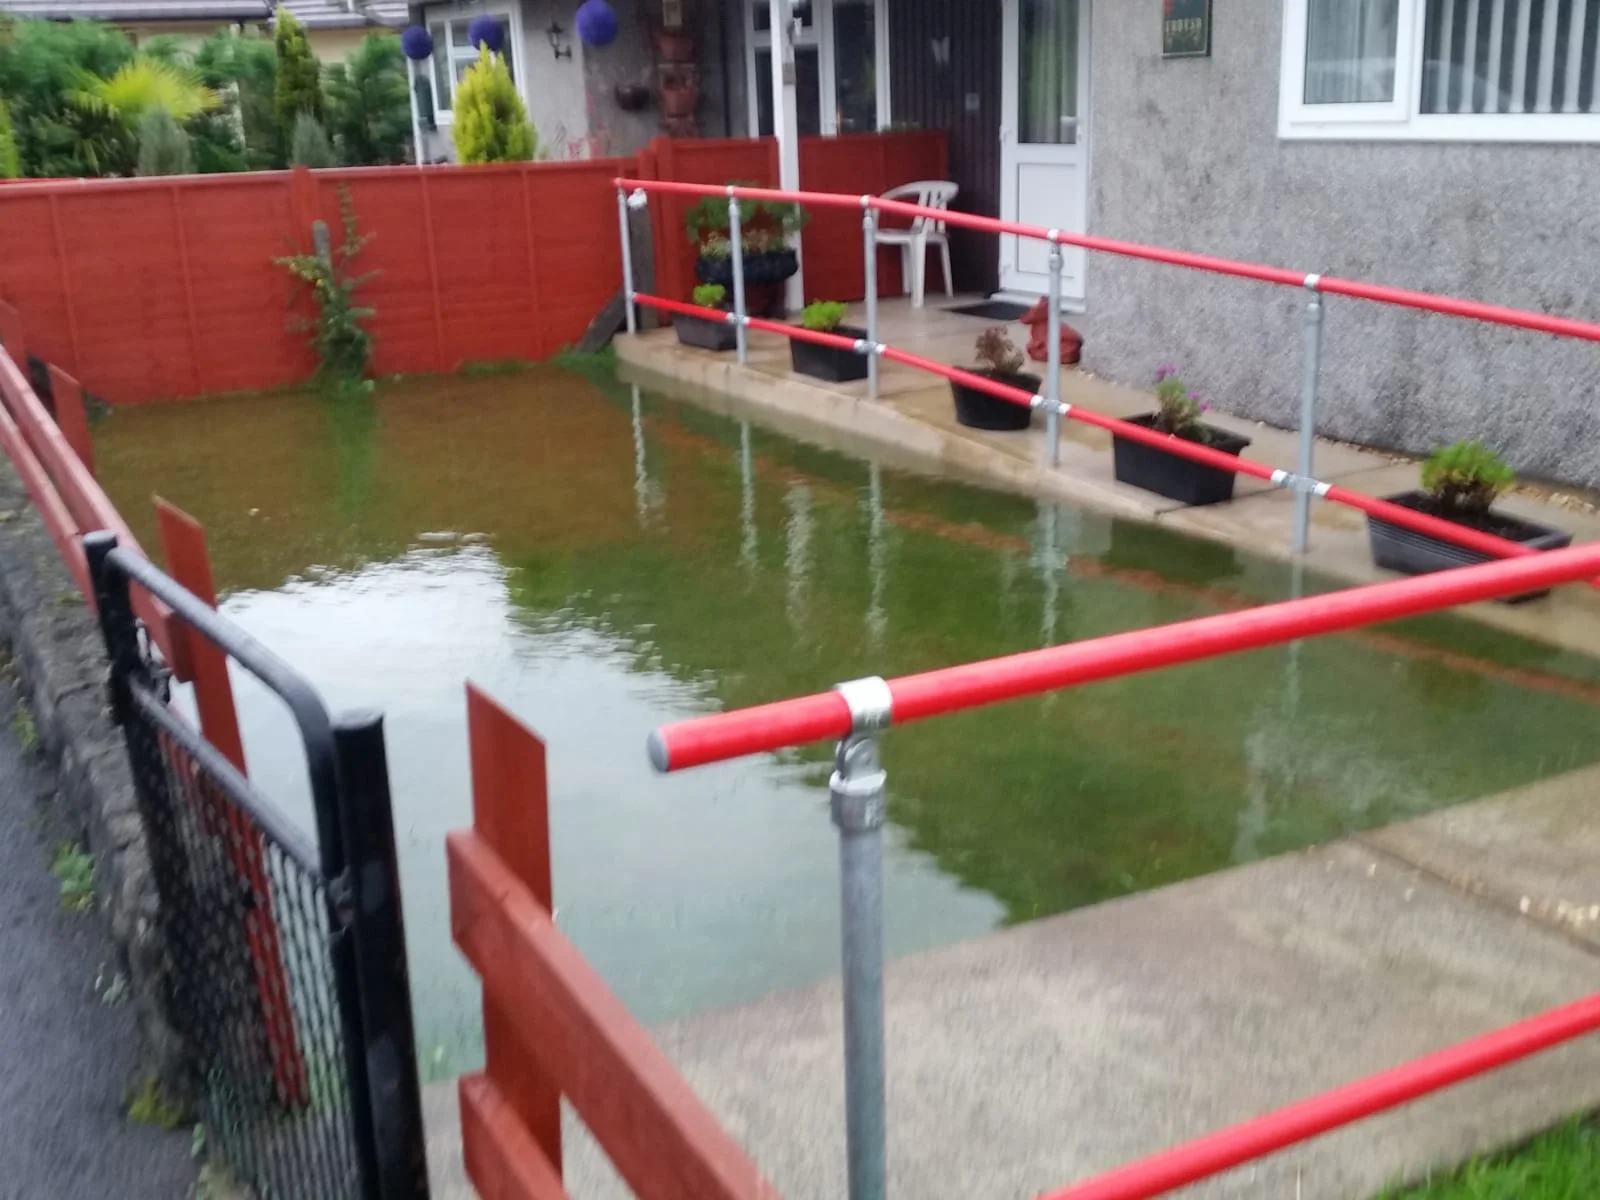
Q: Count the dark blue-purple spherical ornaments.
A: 3